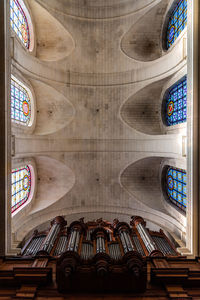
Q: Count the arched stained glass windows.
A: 6